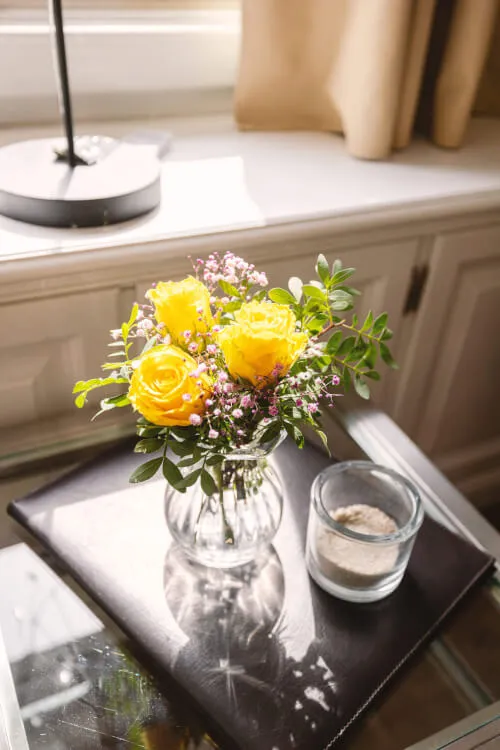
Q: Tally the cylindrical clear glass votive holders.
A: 1